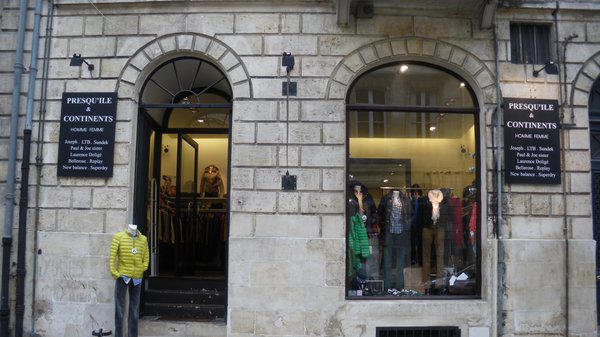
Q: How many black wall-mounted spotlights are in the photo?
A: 3